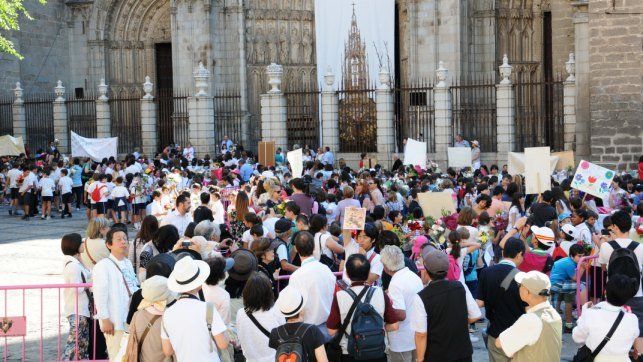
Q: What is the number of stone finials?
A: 11